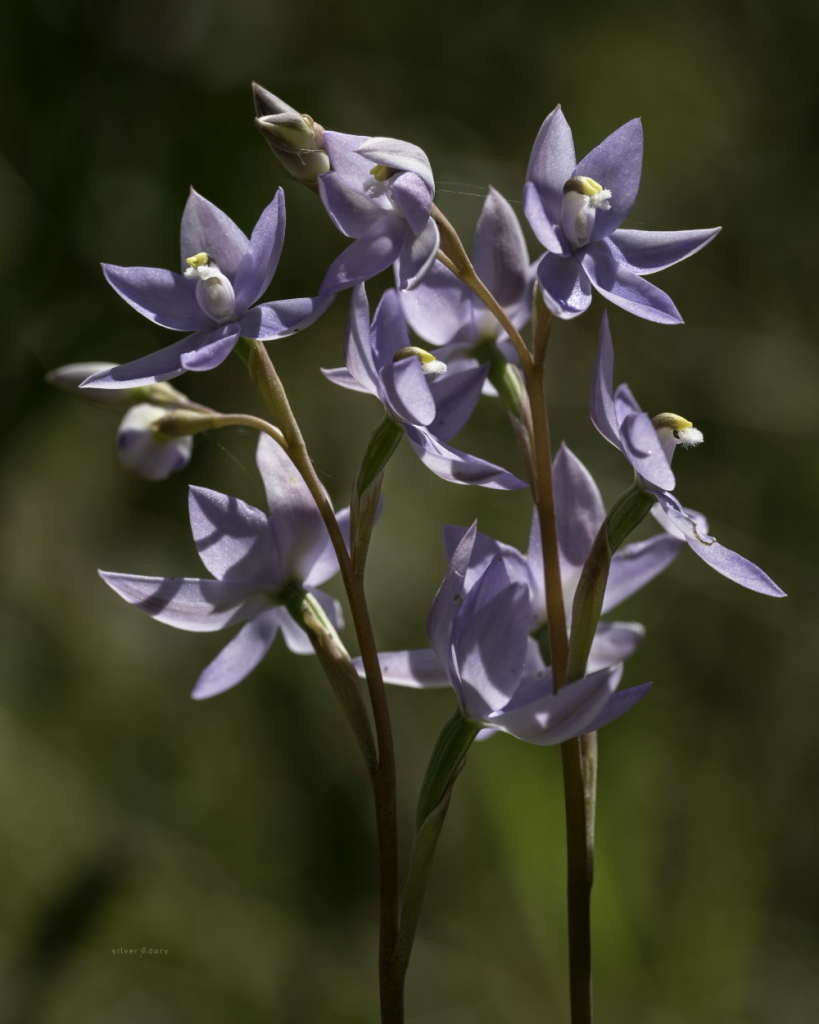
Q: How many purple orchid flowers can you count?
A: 9